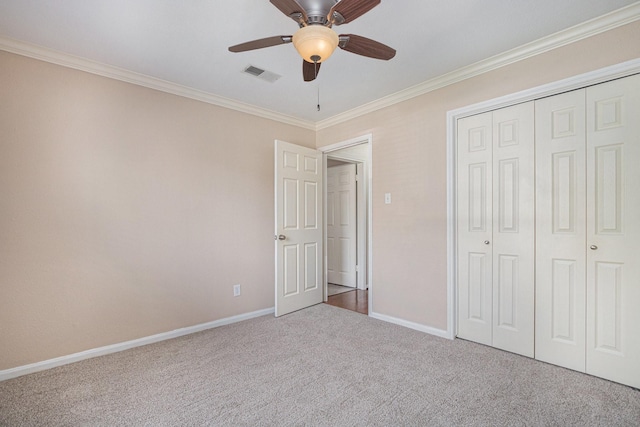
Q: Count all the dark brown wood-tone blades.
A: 5